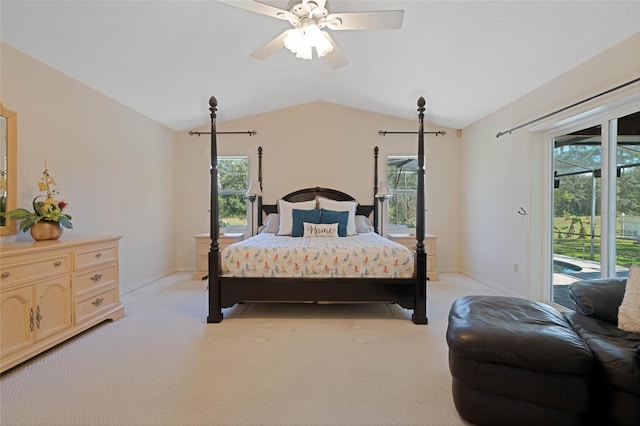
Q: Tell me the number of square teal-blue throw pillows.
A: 2